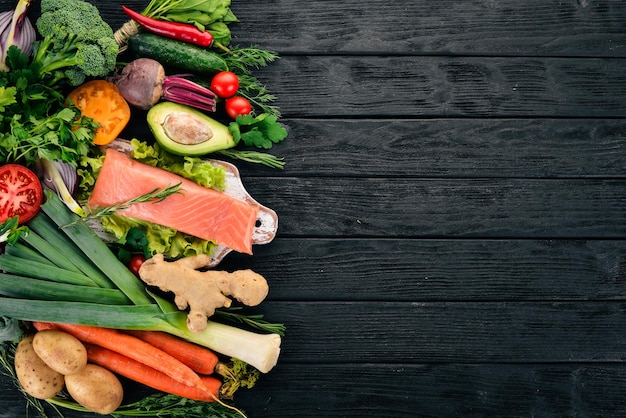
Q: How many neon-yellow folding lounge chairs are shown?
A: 0